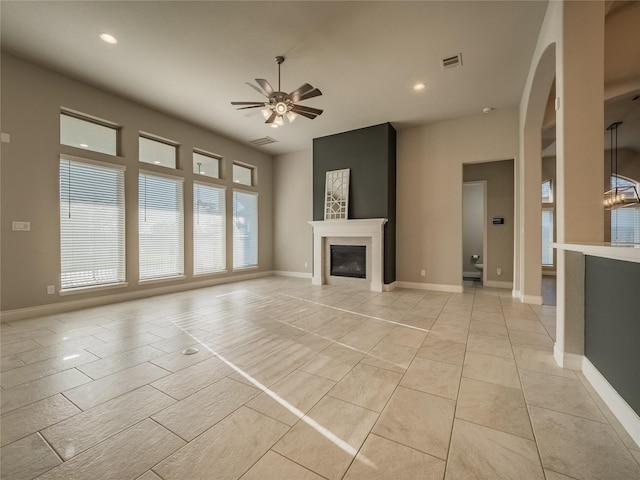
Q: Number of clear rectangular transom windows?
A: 4